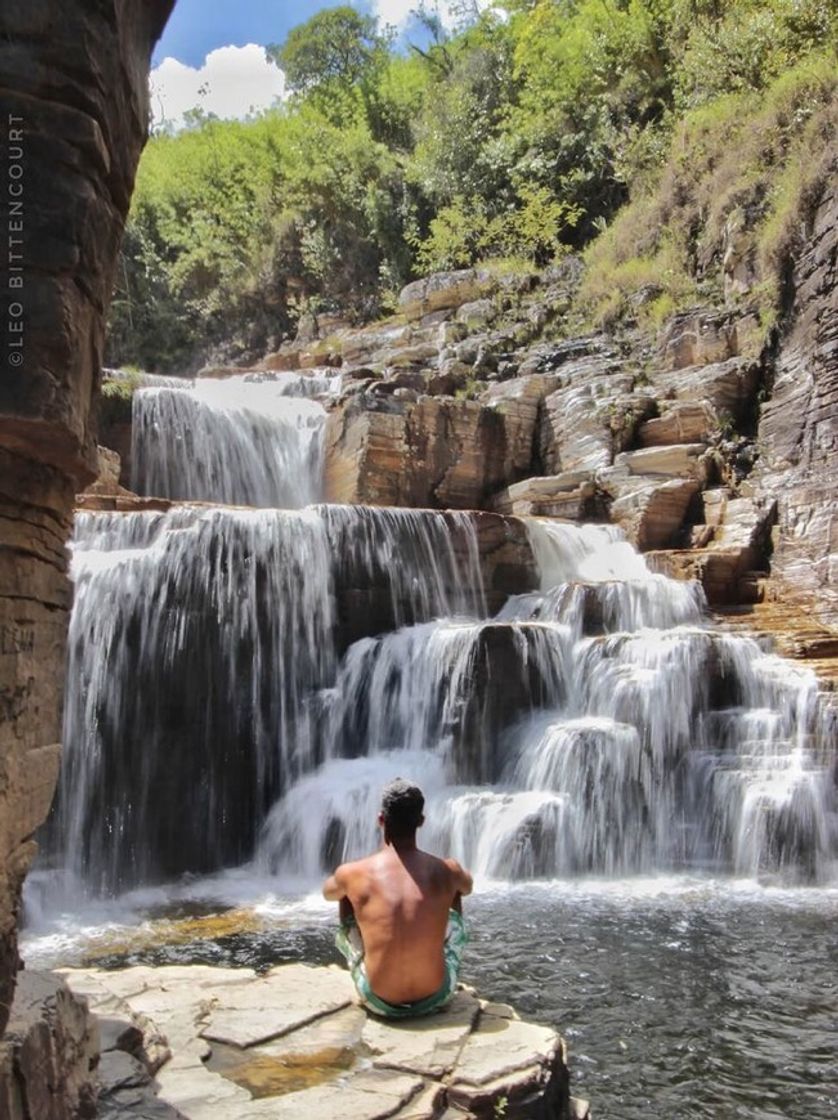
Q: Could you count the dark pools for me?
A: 1